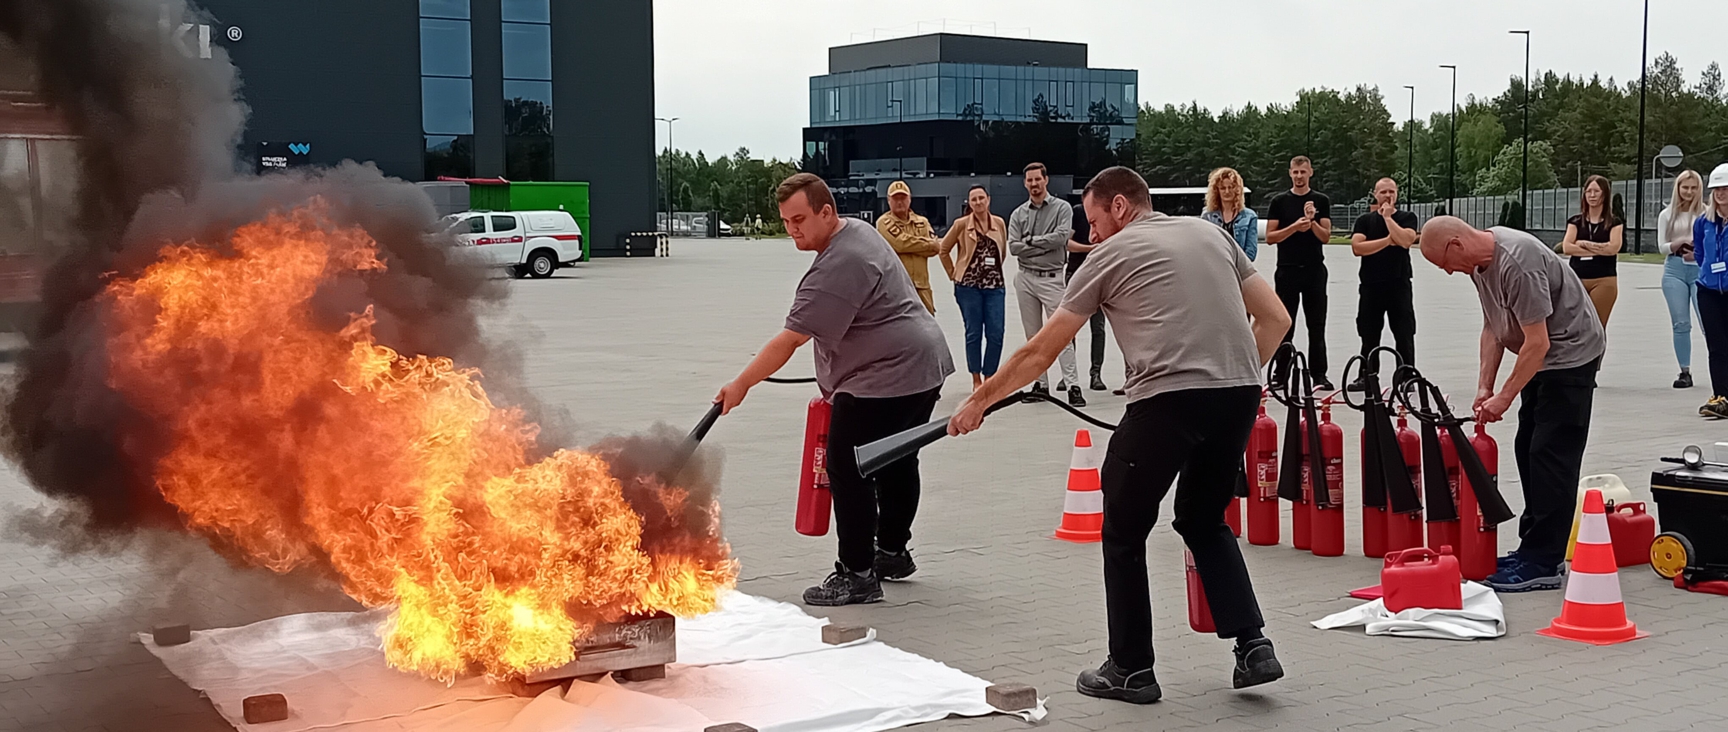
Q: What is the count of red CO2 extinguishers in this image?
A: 10